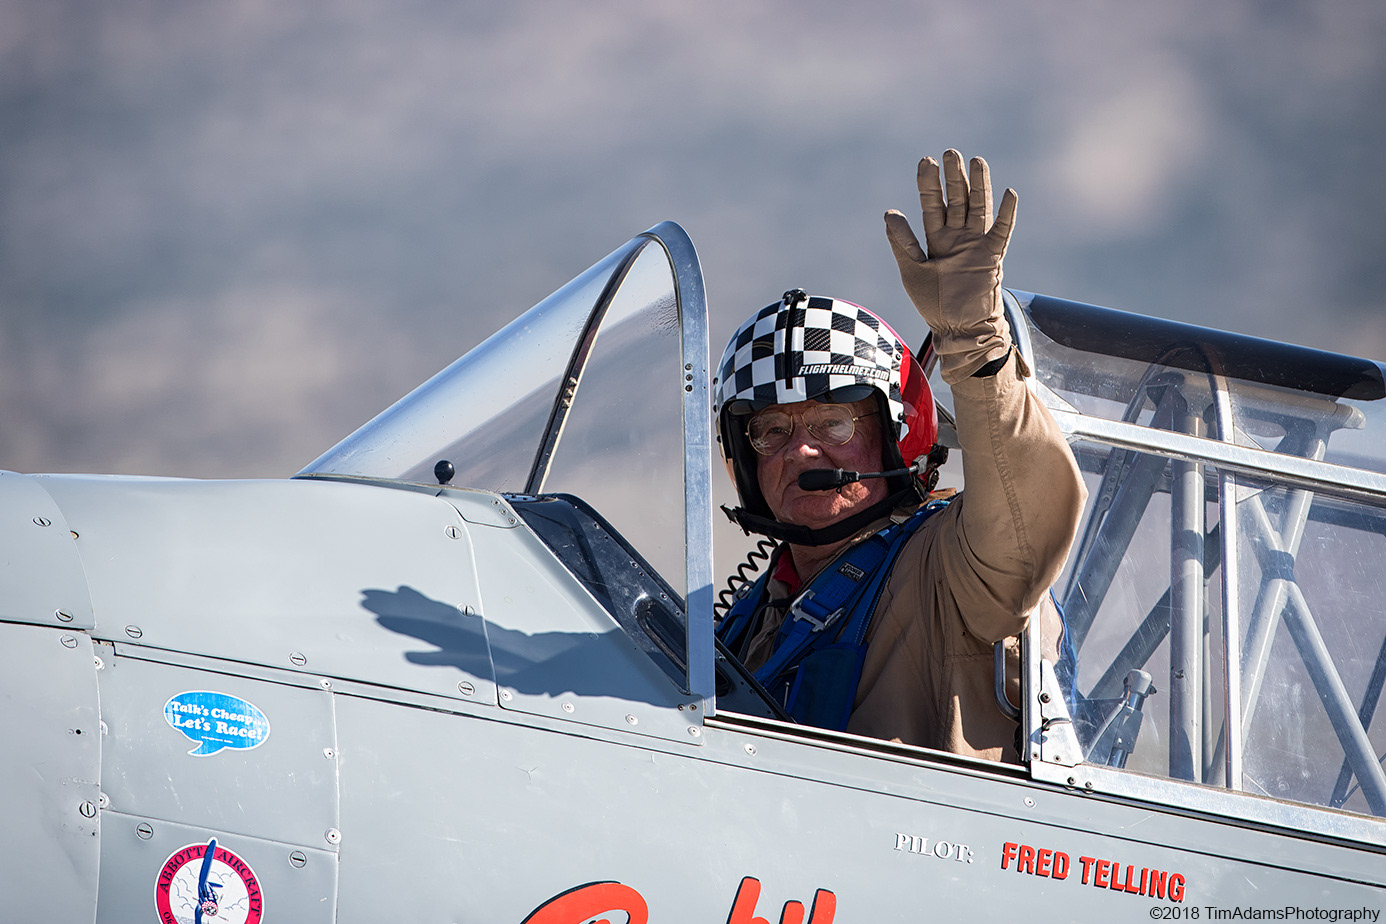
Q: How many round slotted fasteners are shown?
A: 11